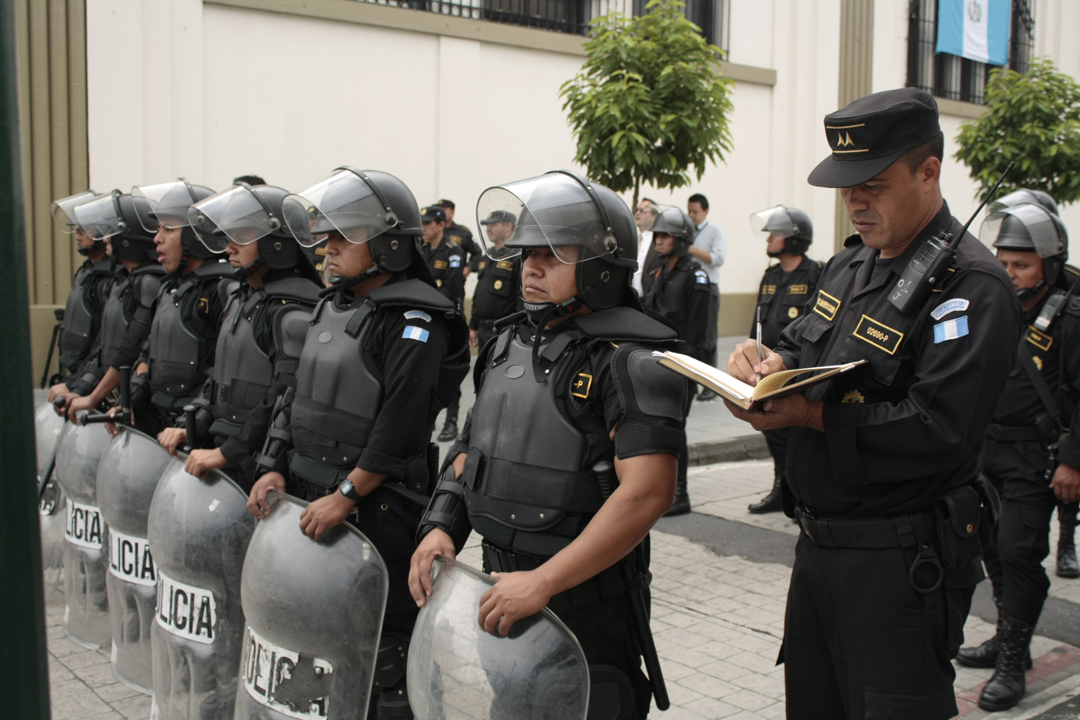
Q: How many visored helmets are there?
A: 10